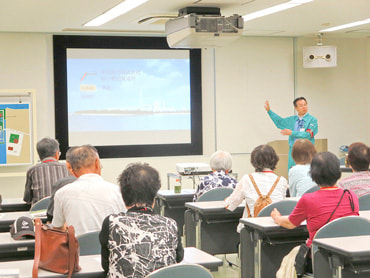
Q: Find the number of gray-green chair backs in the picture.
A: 8